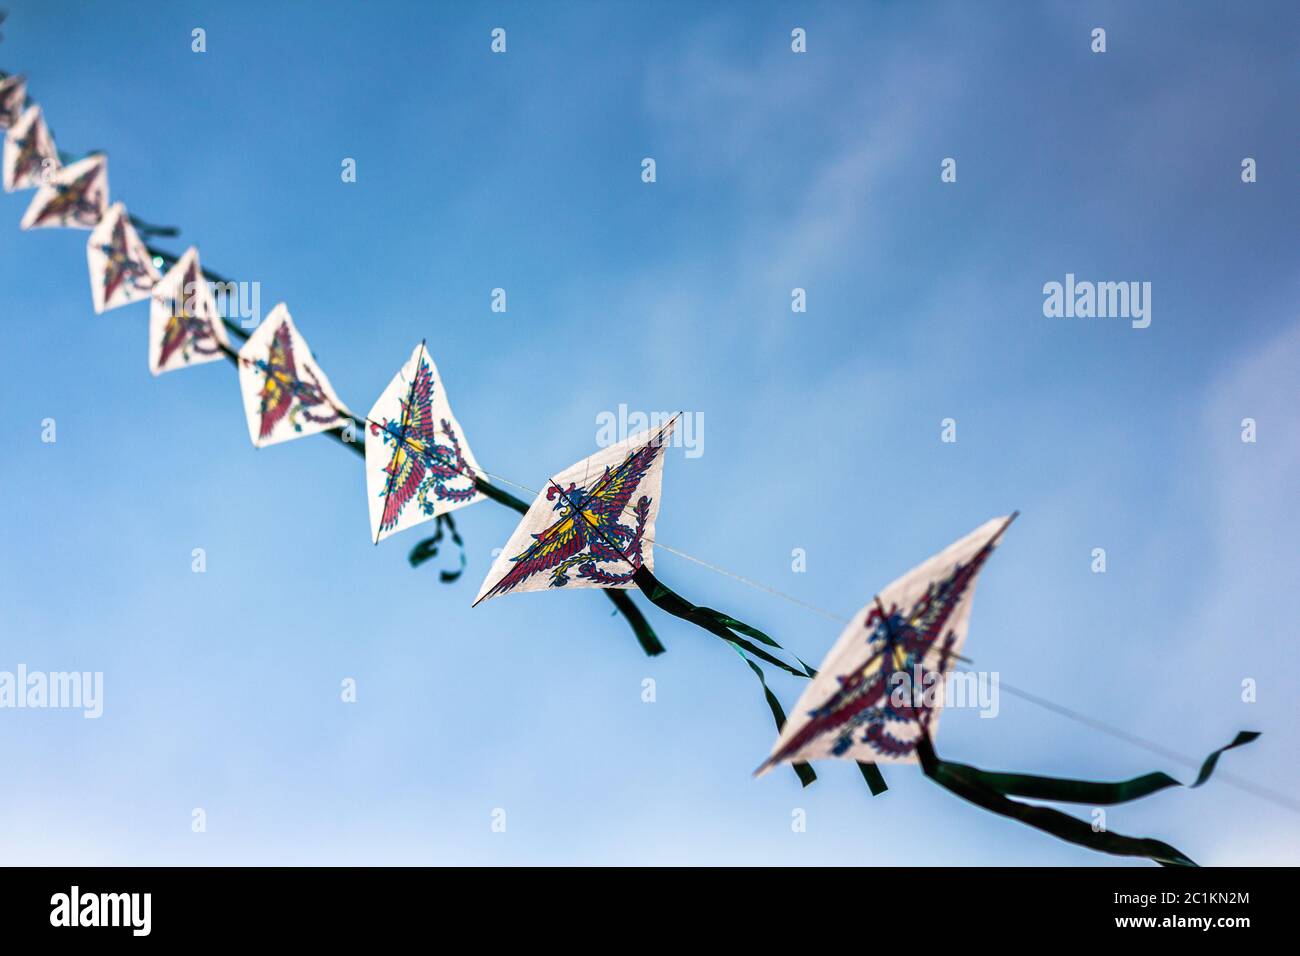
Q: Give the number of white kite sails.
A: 9